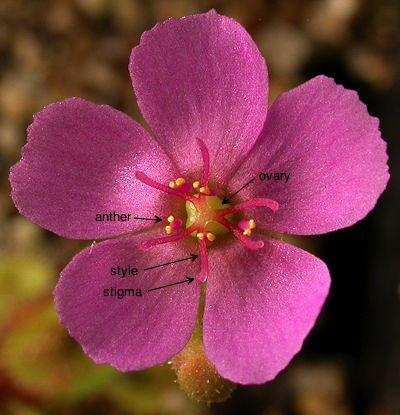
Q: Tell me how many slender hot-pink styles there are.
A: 6